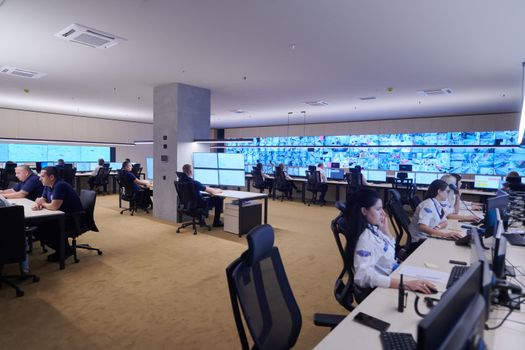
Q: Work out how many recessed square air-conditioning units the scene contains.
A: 5